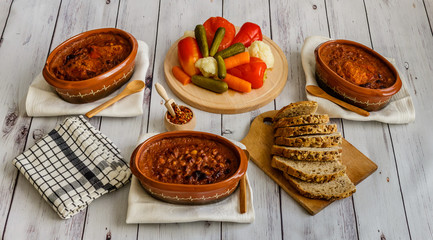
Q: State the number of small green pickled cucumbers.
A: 5